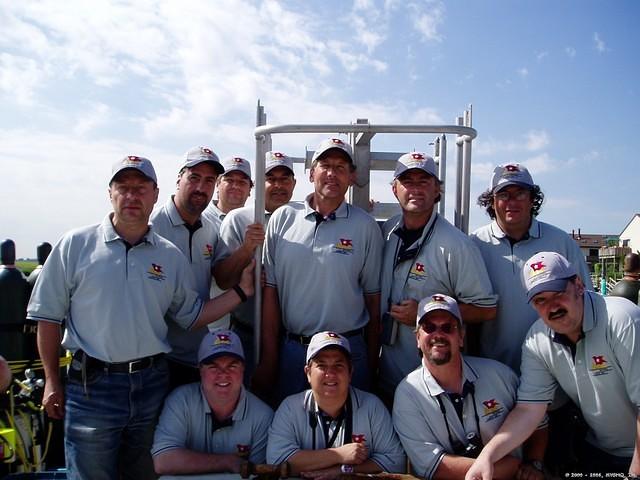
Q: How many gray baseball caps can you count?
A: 11